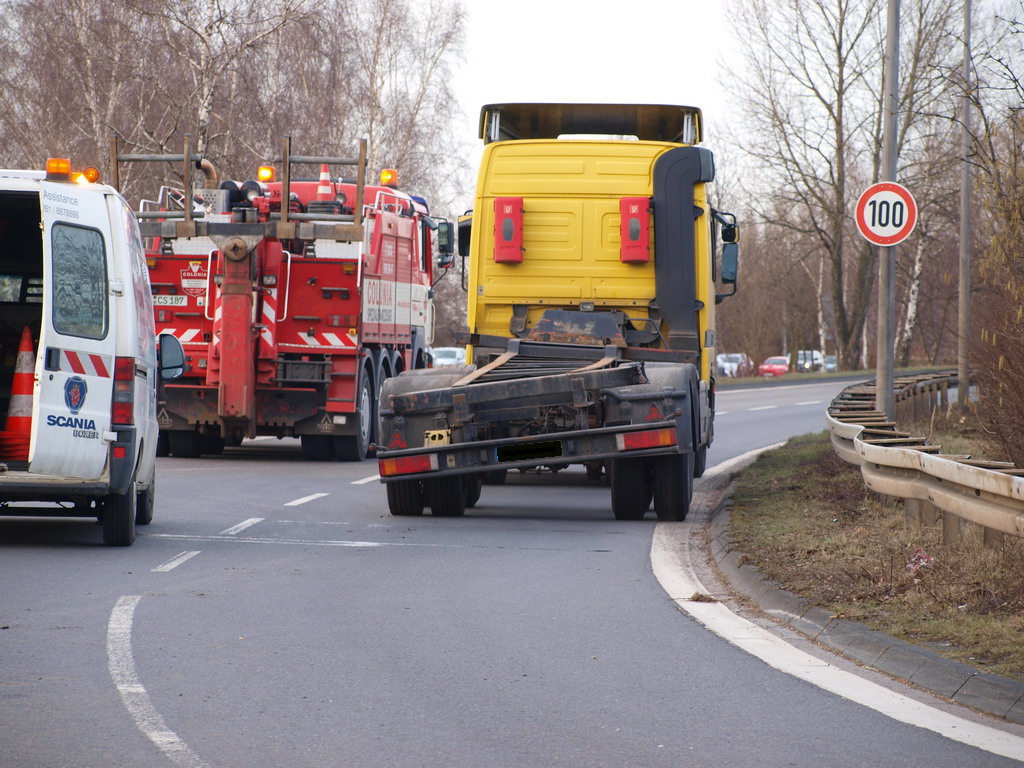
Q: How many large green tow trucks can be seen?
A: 0